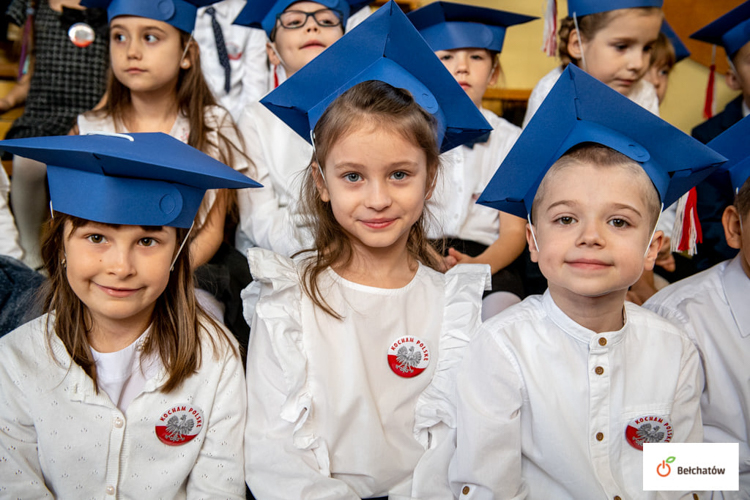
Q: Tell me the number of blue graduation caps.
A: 10